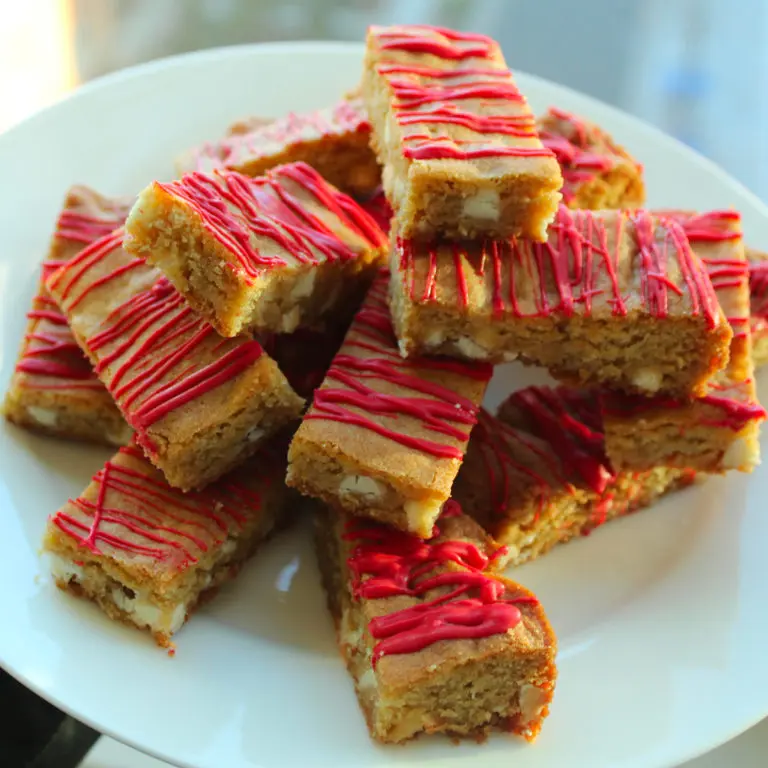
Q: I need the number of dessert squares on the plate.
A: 13